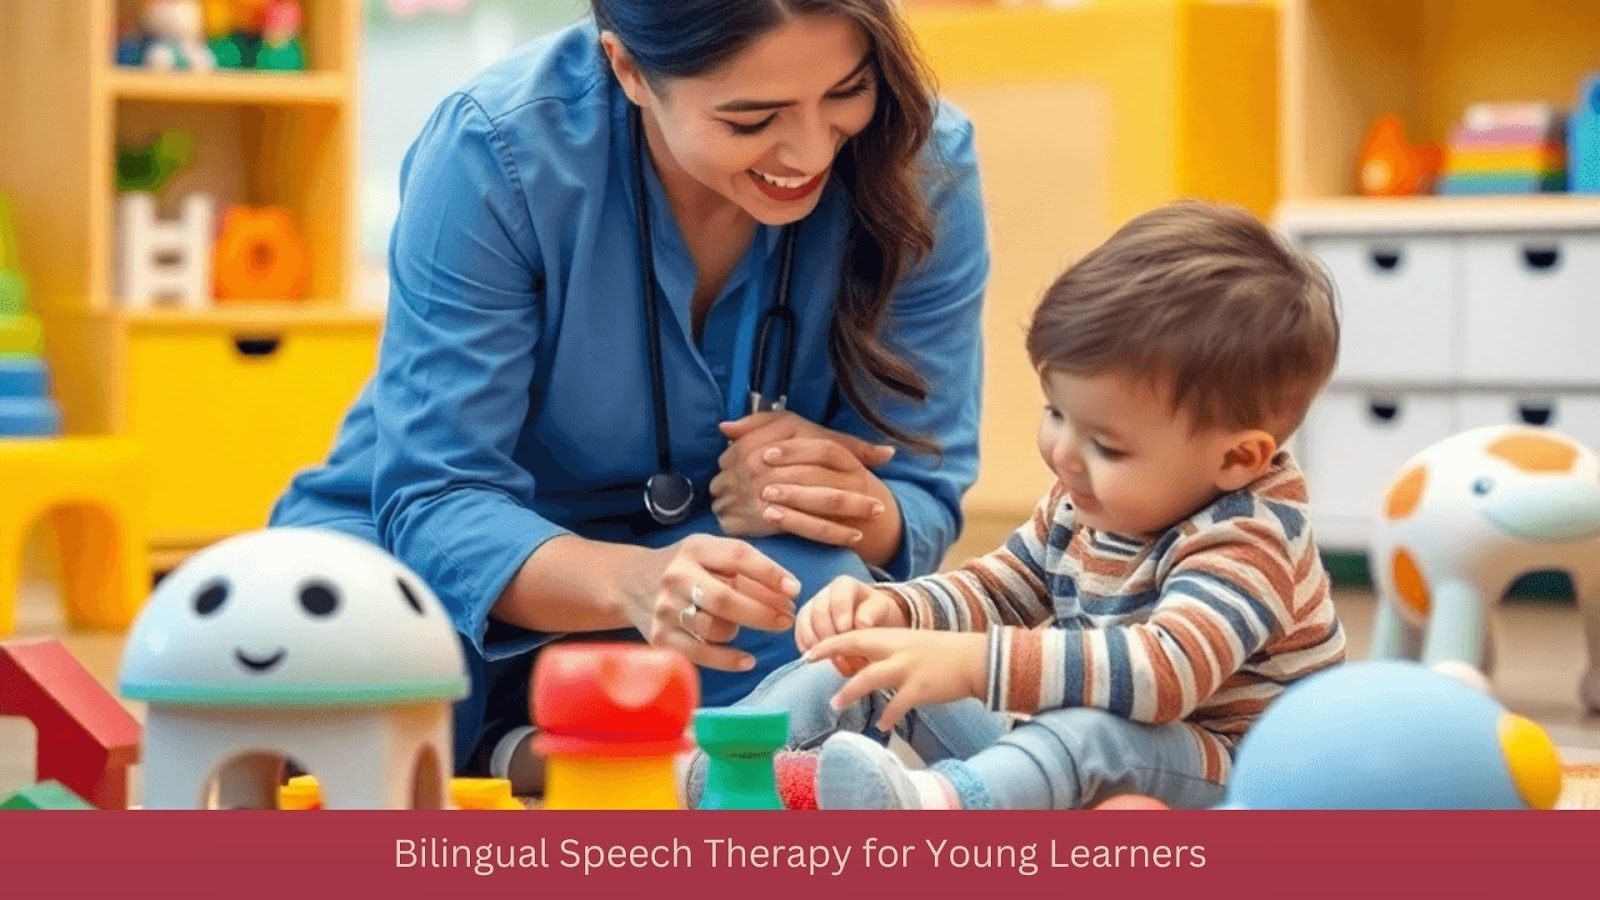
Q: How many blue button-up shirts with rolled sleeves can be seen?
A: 1